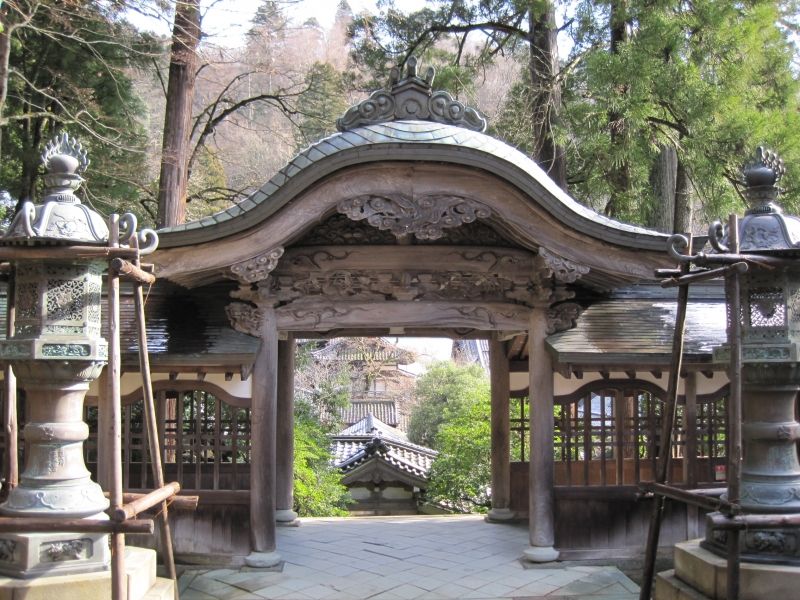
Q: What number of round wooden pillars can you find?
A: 4